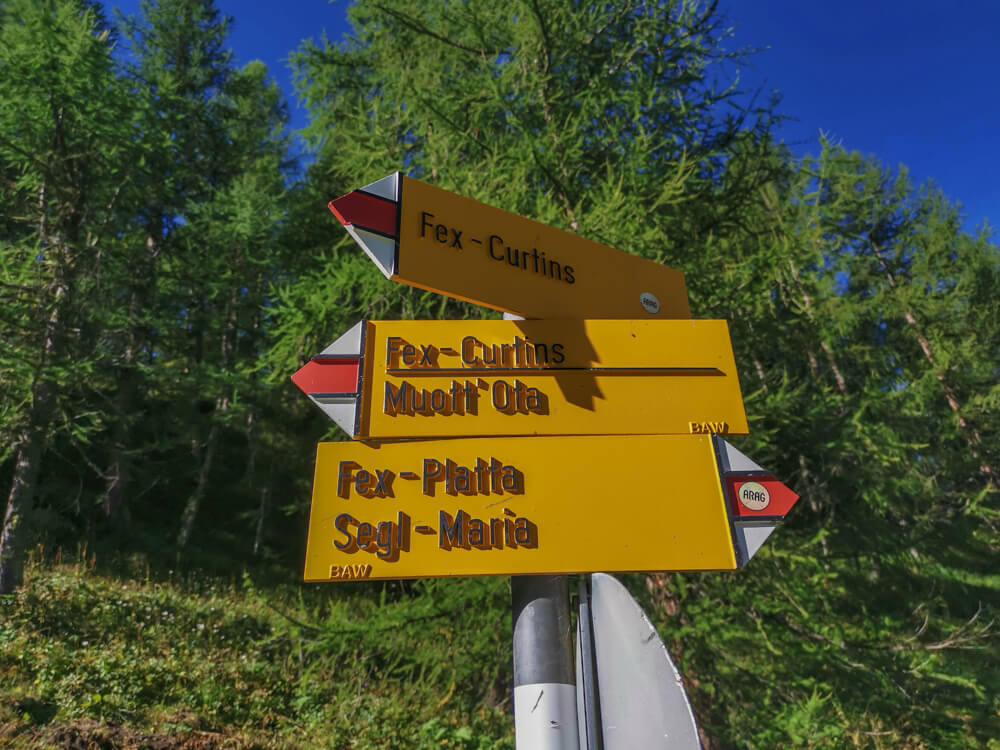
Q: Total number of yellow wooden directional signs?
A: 3